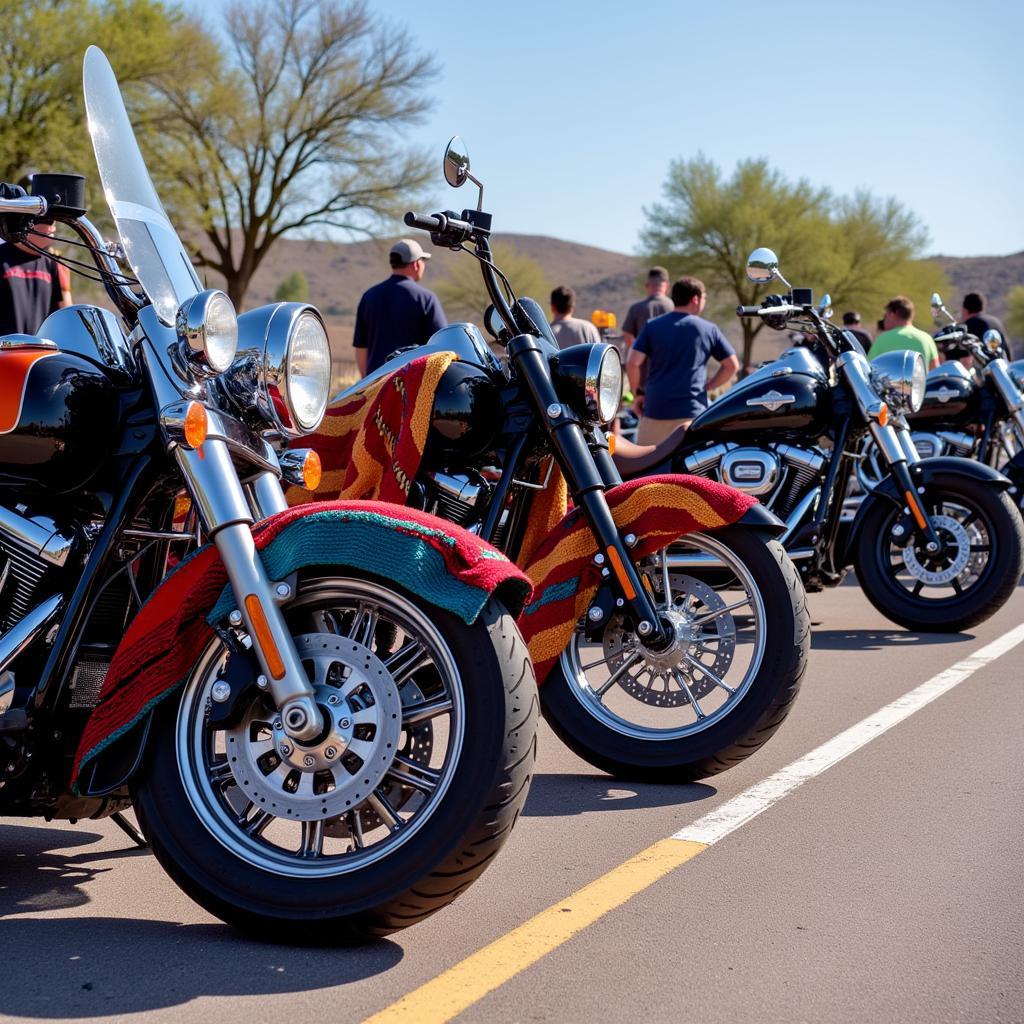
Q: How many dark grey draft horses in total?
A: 0